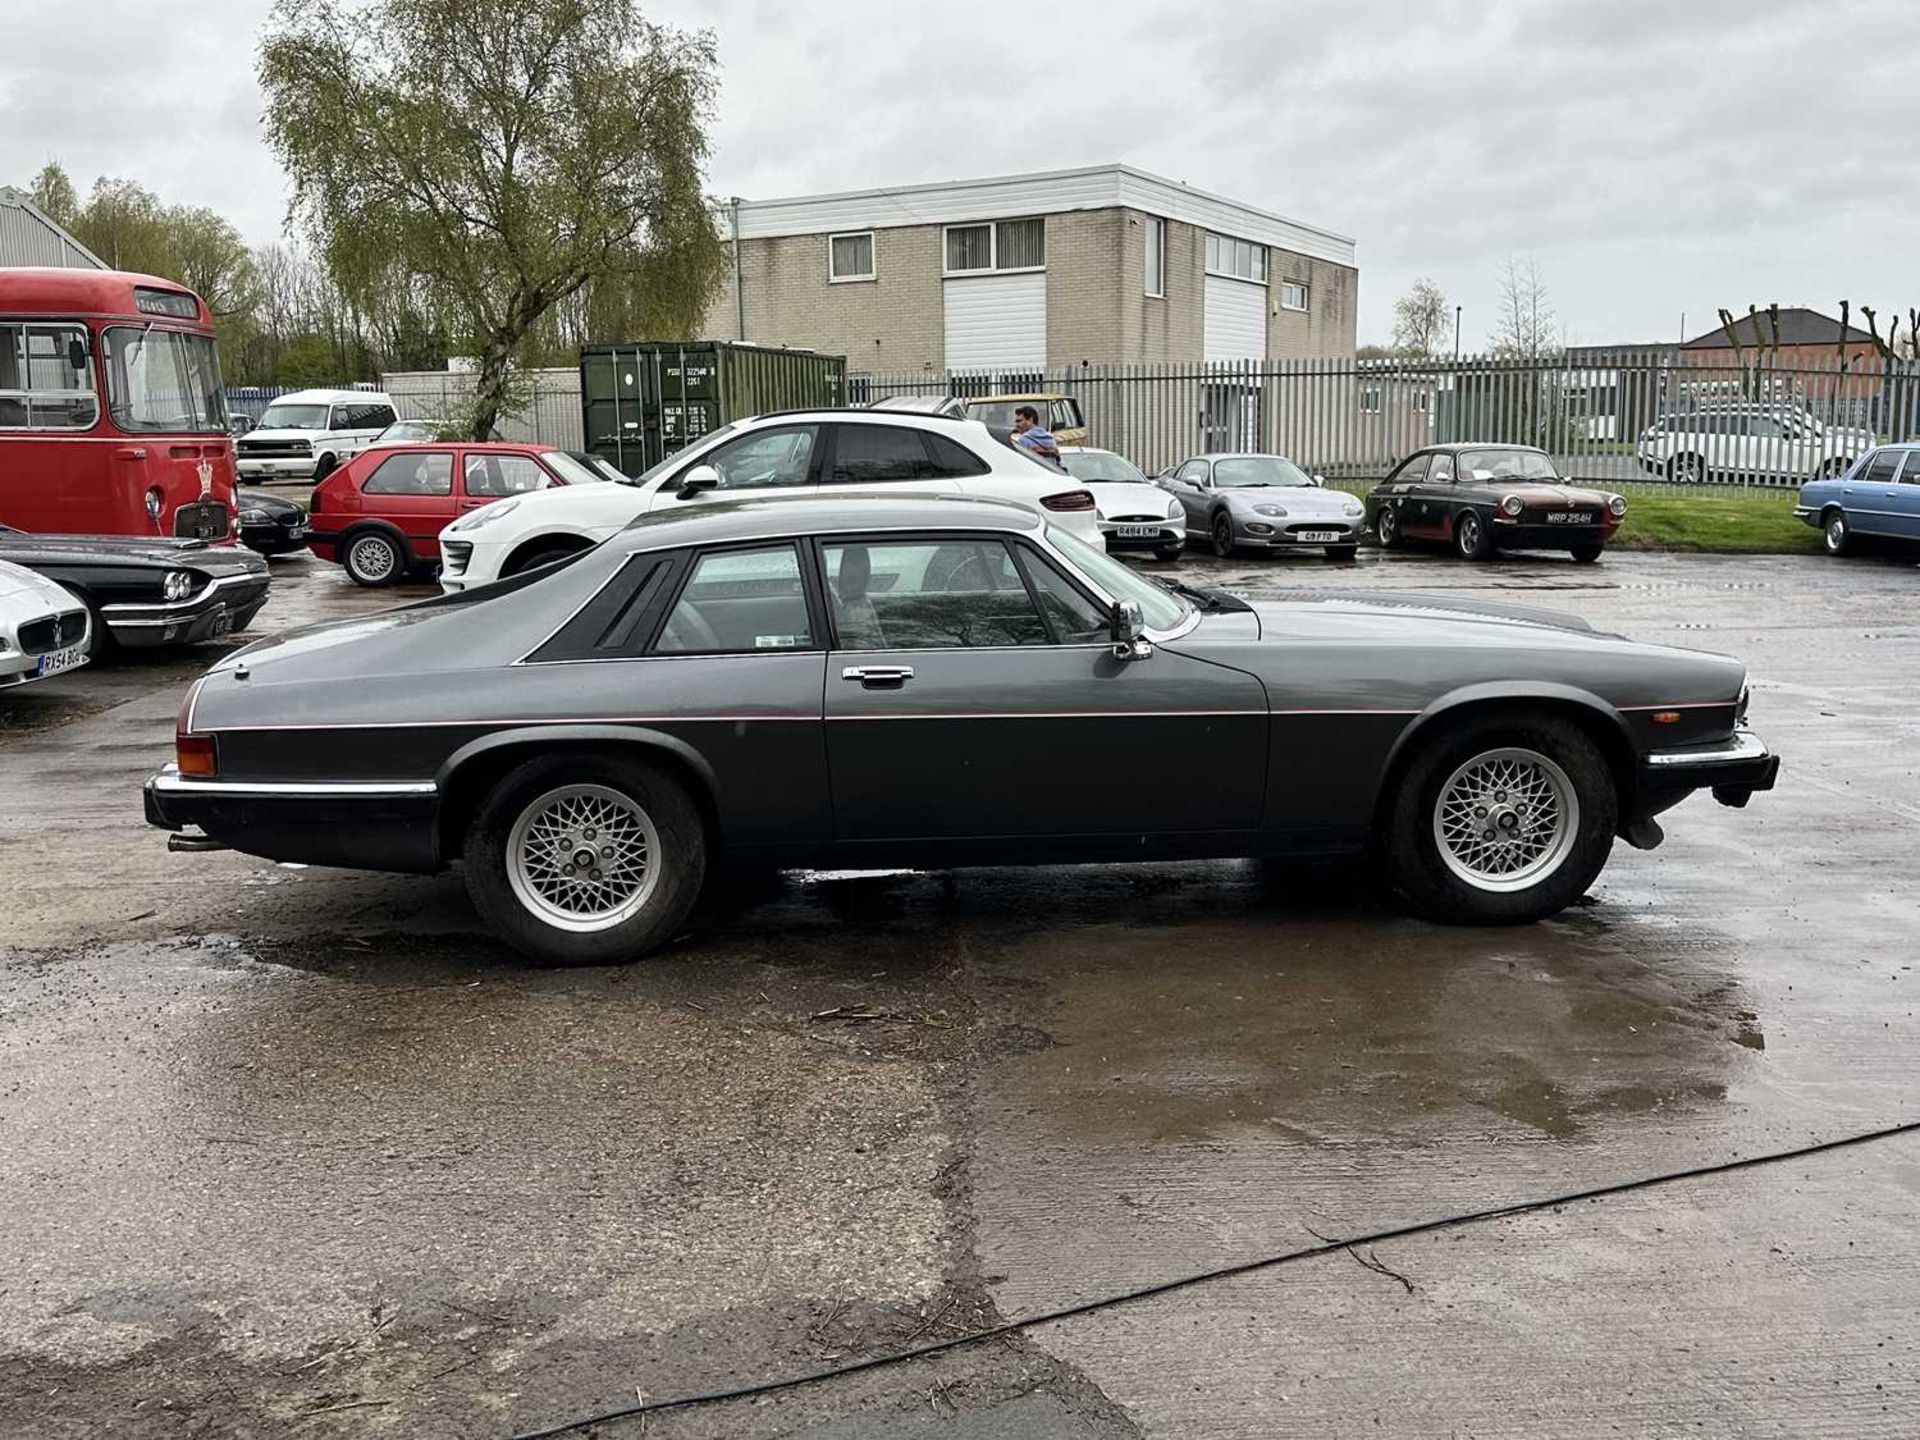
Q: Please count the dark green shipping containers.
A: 1